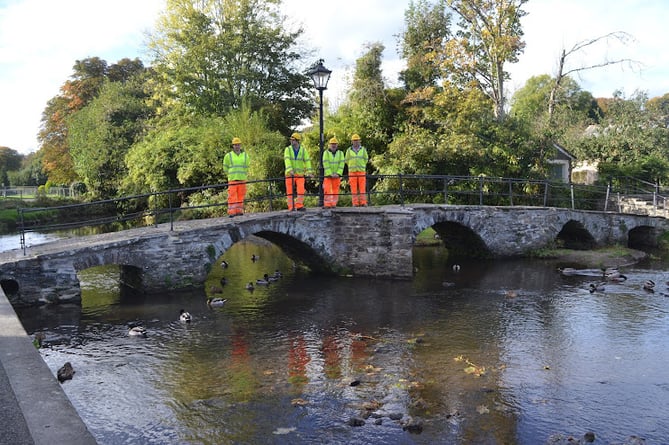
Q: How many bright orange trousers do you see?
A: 4